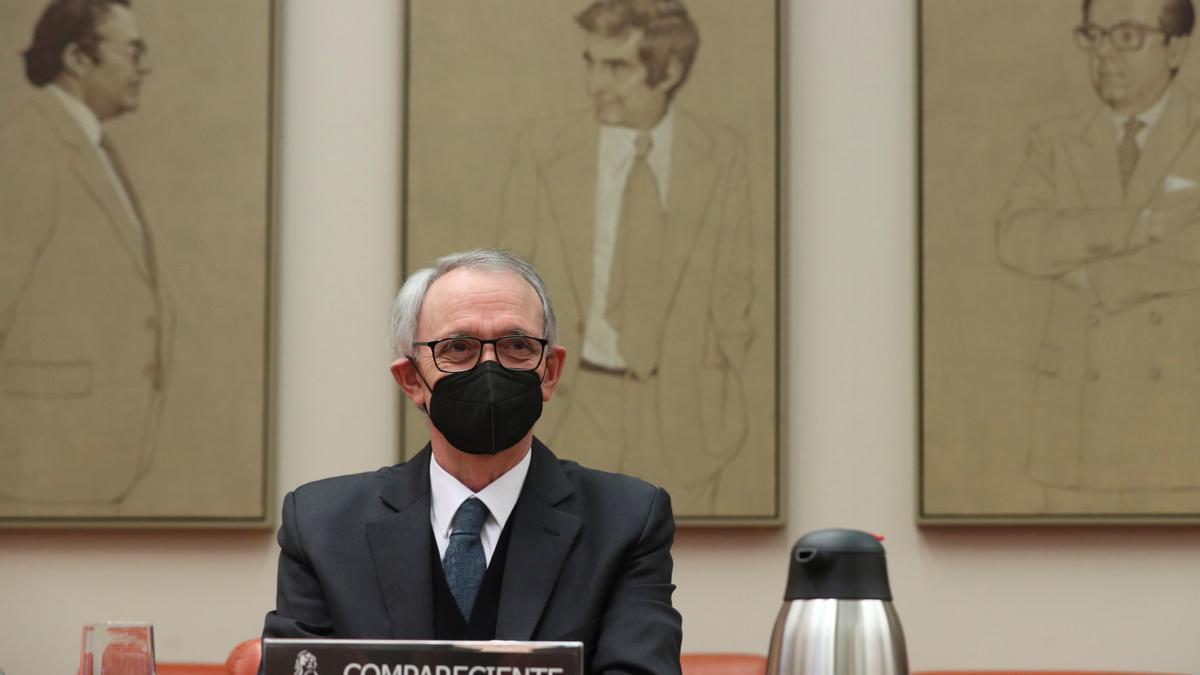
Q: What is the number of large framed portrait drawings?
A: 3